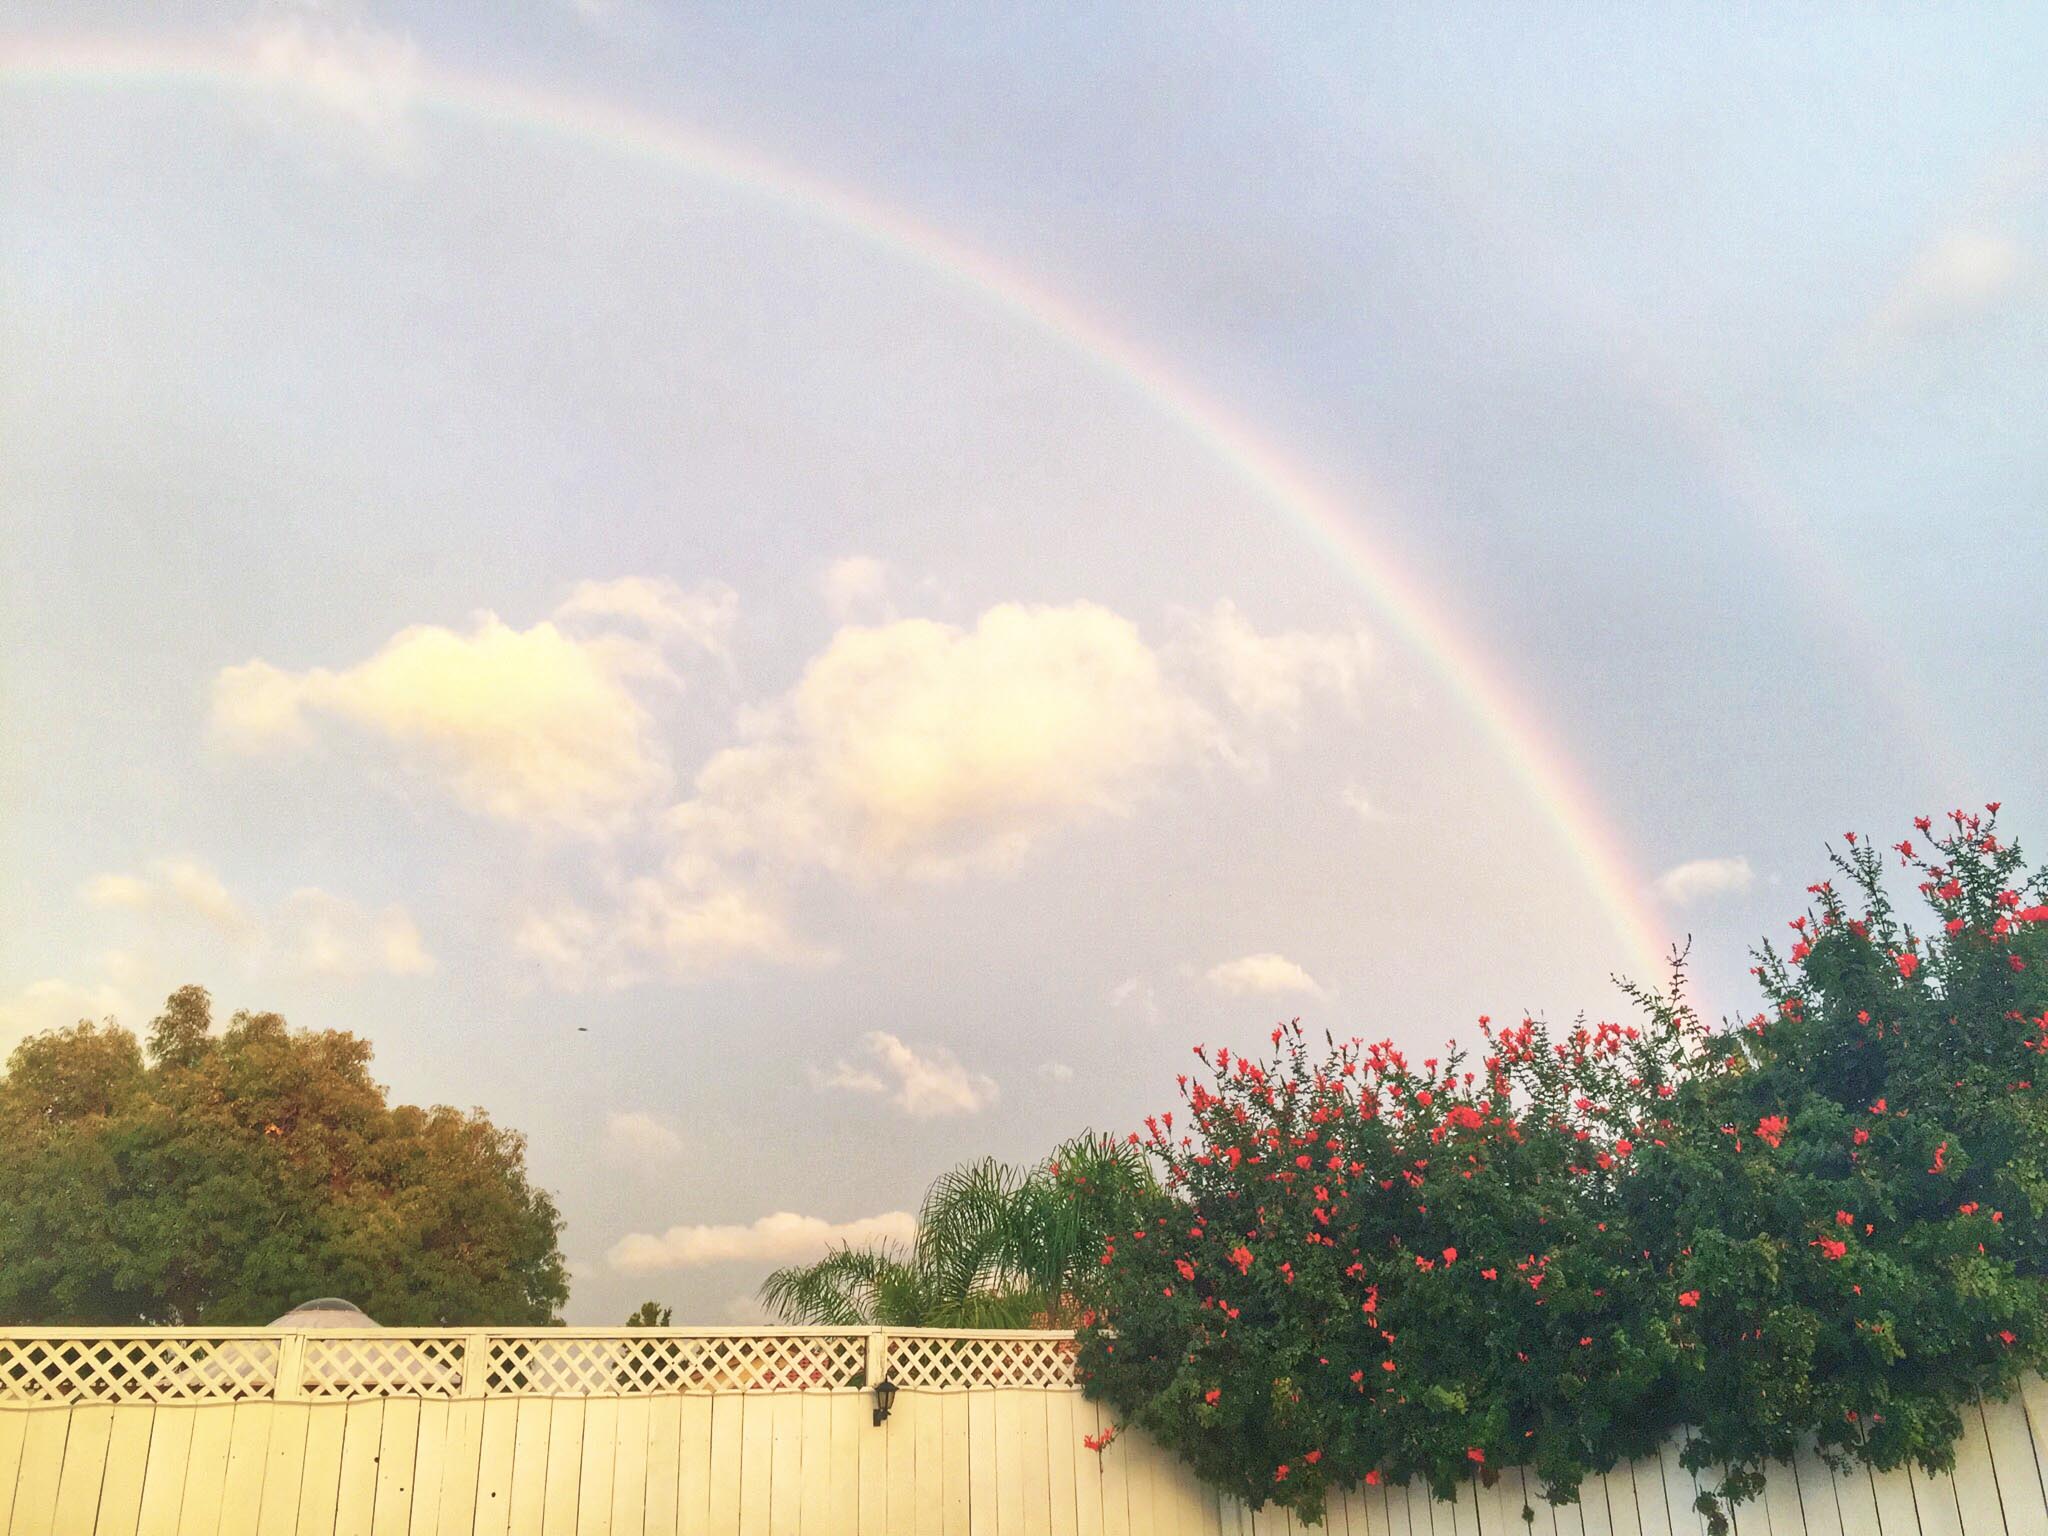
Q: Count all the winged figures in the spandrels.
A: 0